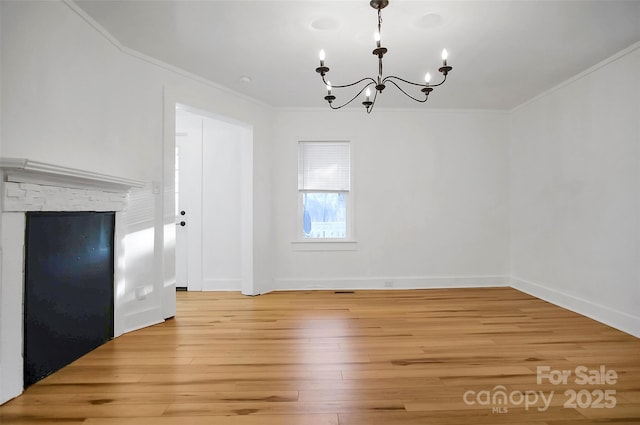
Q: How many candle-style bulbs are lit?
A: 6